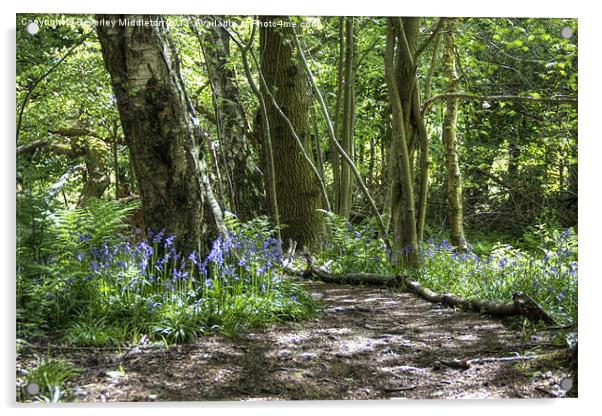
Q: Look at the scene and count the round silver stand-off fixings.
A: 4